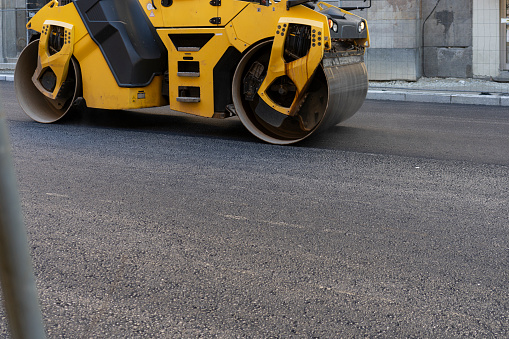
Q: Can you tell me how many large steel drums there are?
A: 2